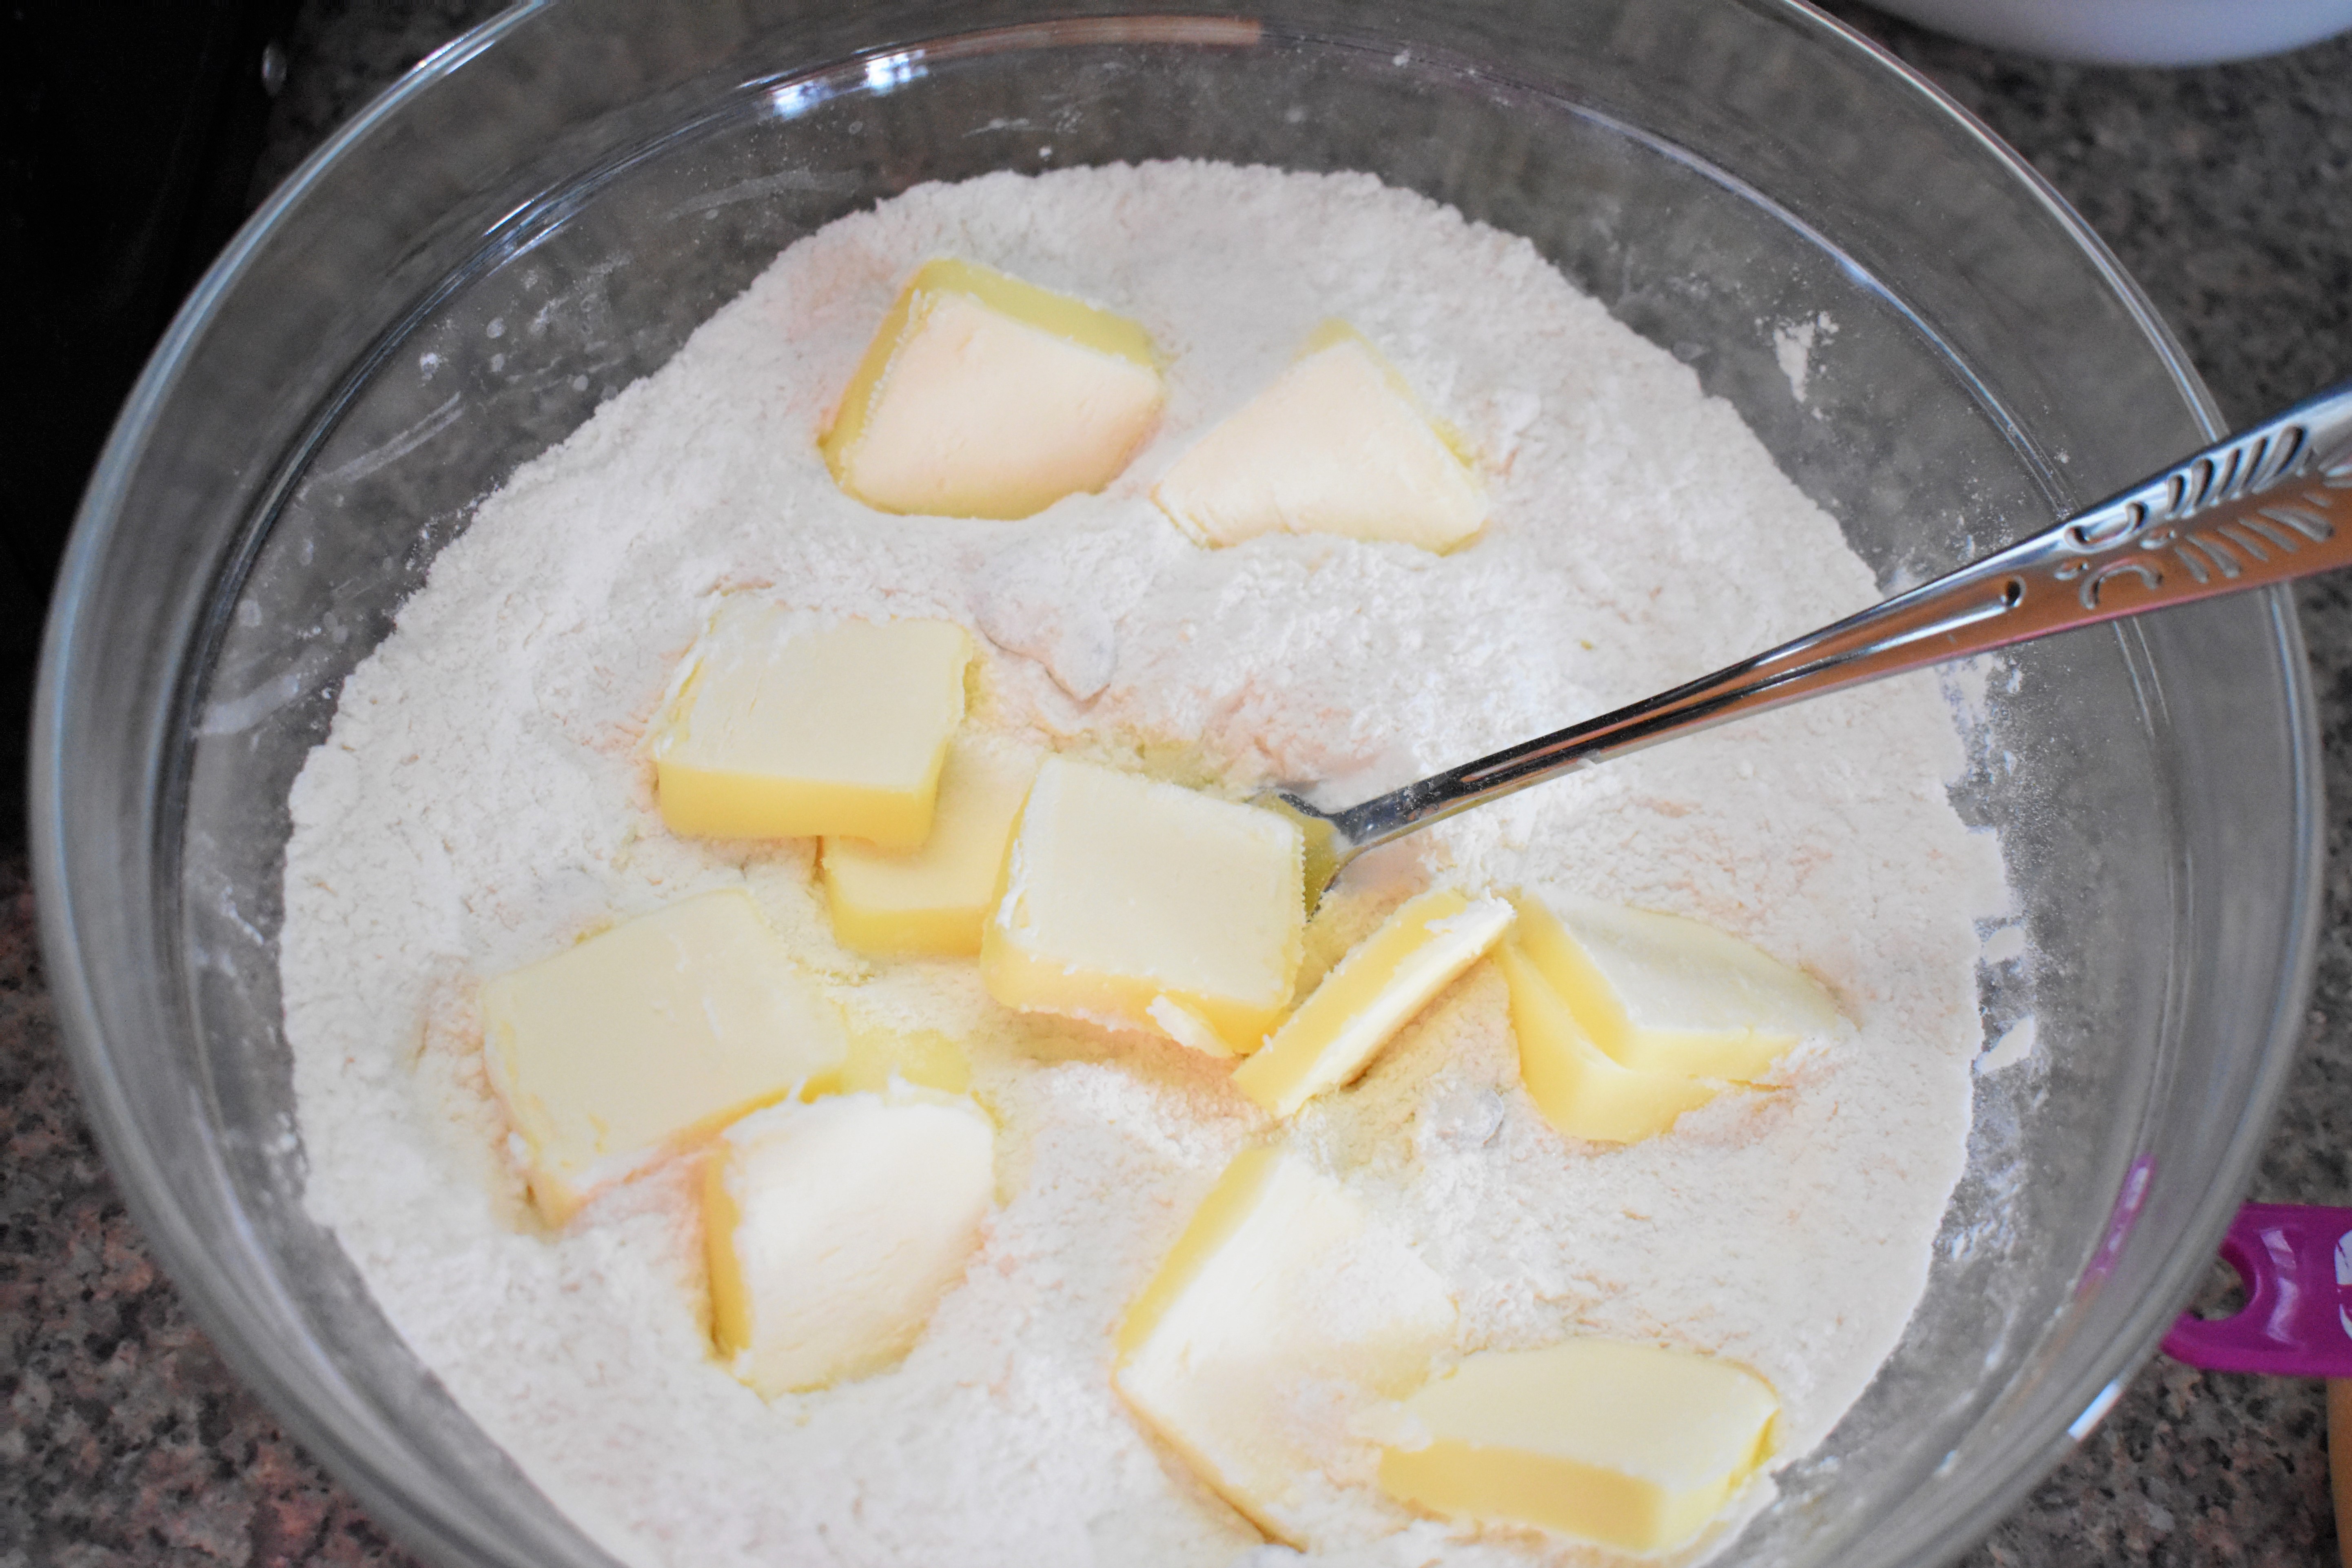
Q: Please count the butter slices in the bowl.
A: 11